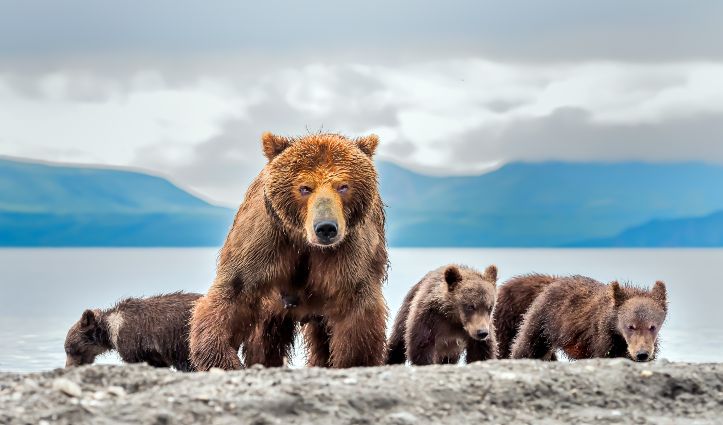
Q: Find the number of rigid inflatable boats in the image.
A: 0